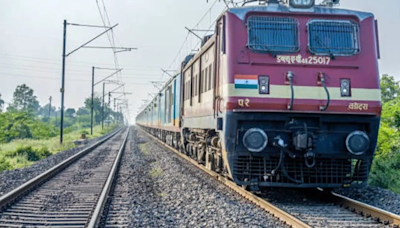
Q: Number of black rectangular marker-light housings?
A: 2